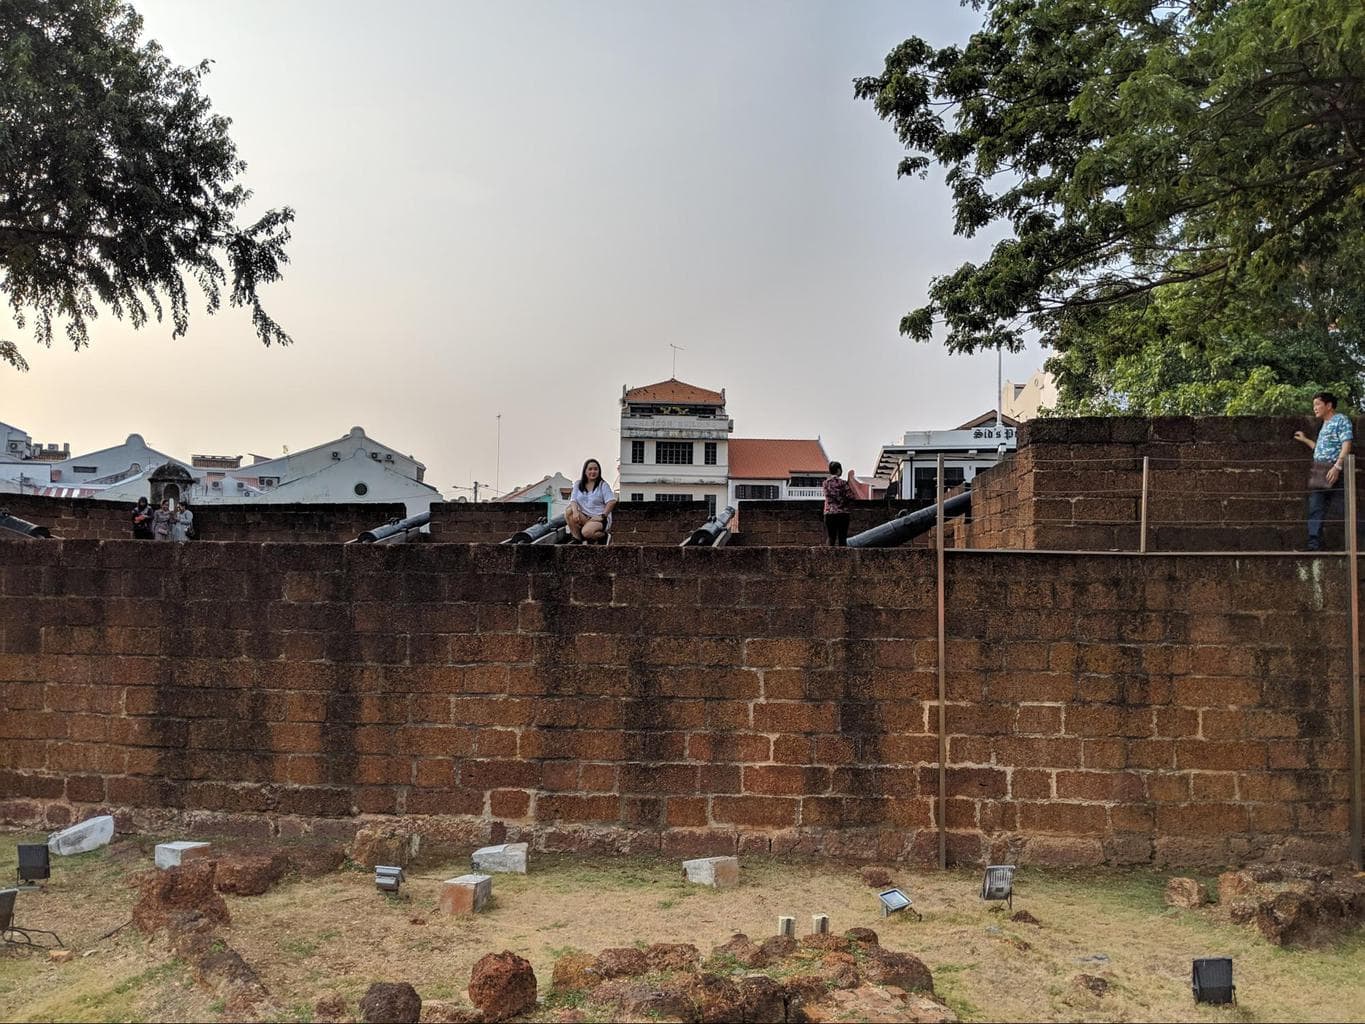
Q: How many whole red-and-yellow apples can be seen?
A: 0